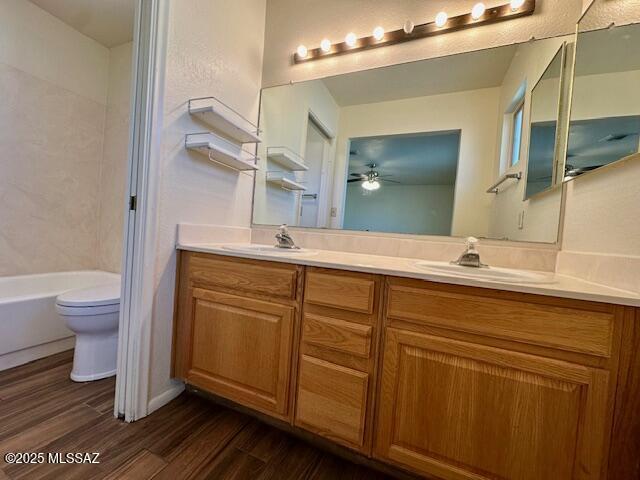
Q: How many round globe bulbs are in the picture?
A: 8